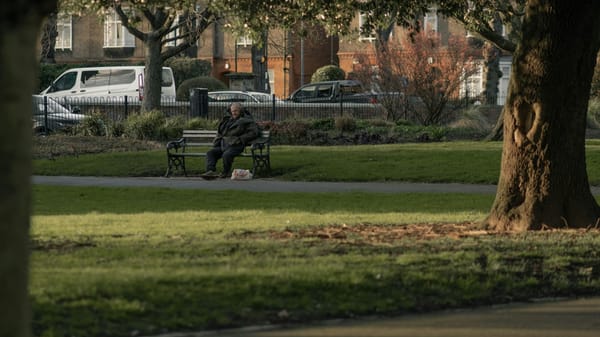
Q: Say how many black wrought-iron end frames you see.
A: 2